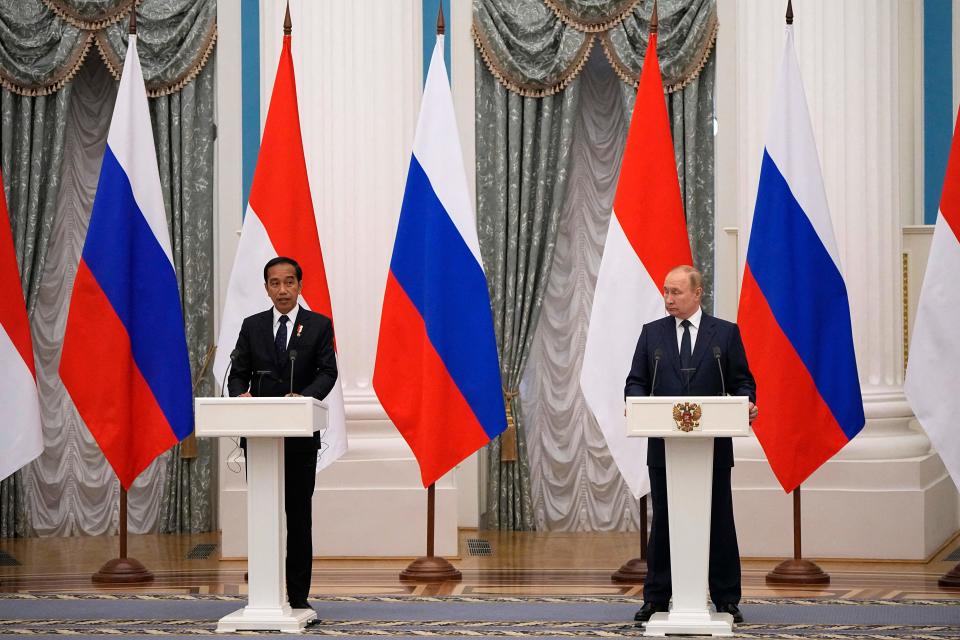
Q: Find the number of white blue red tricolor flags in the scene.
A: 3